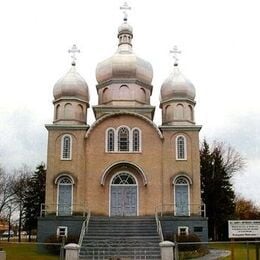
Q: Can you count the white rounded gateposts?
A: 2